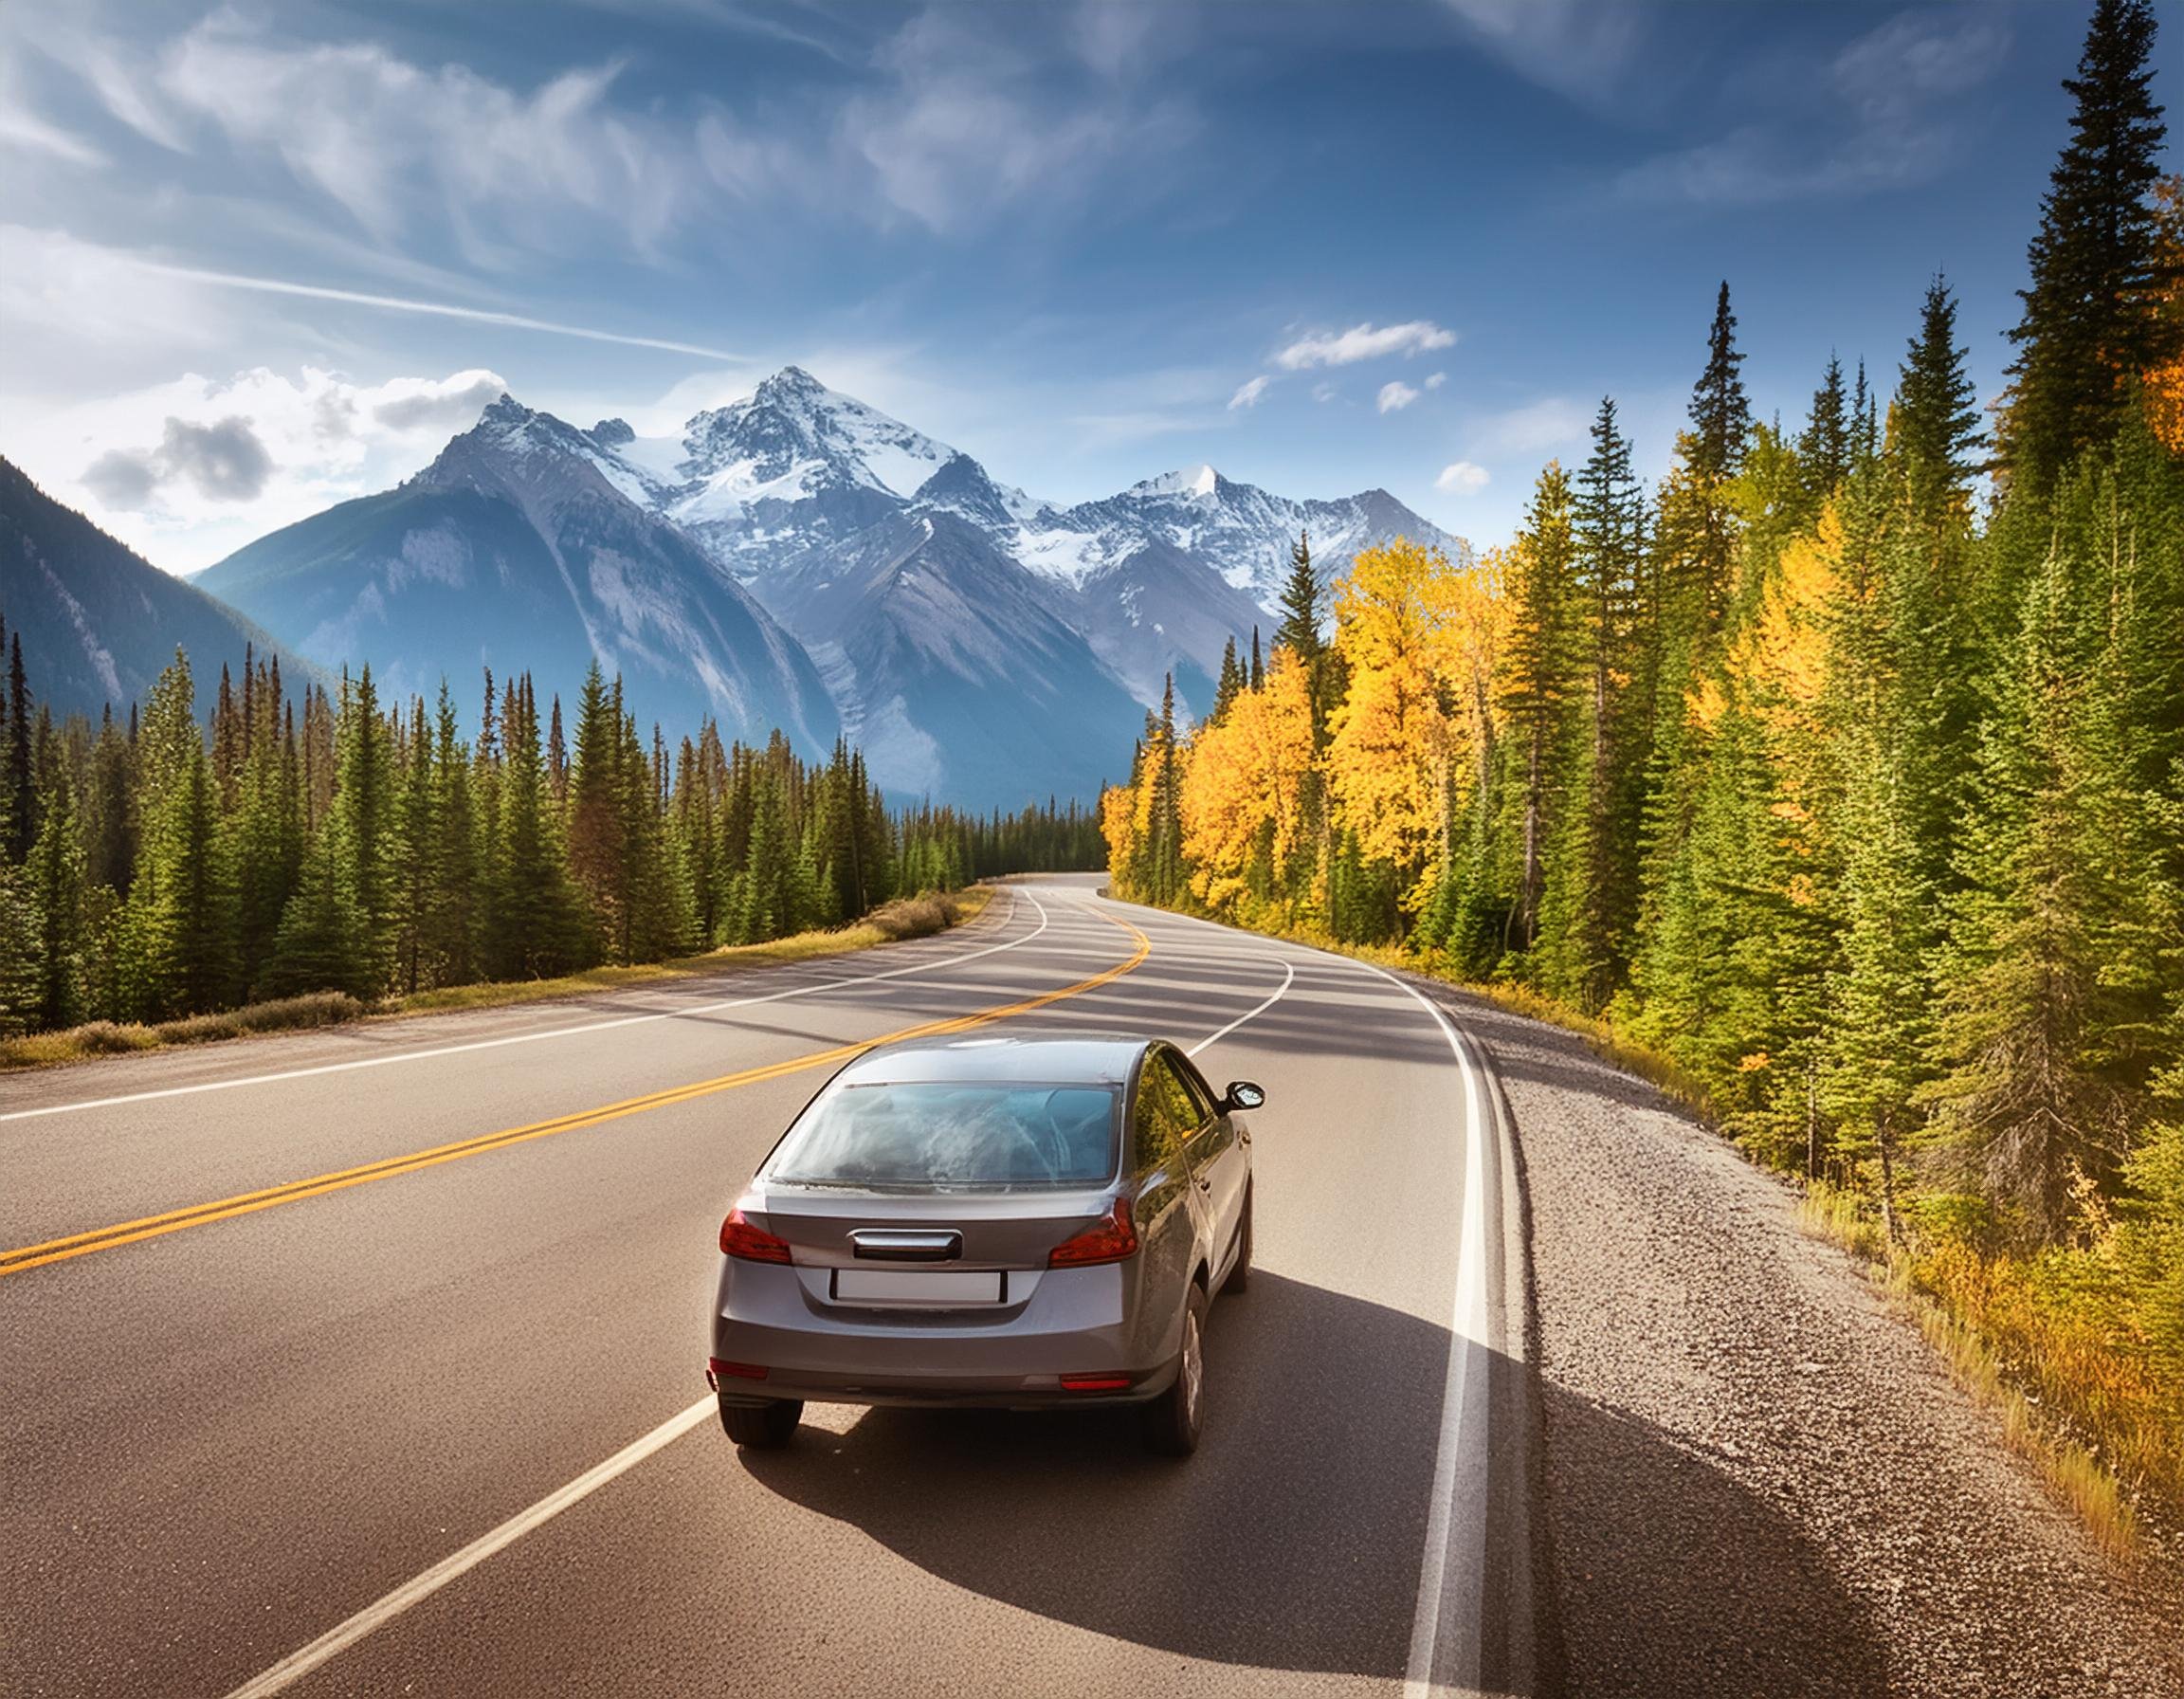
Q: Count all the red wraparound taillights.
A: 2